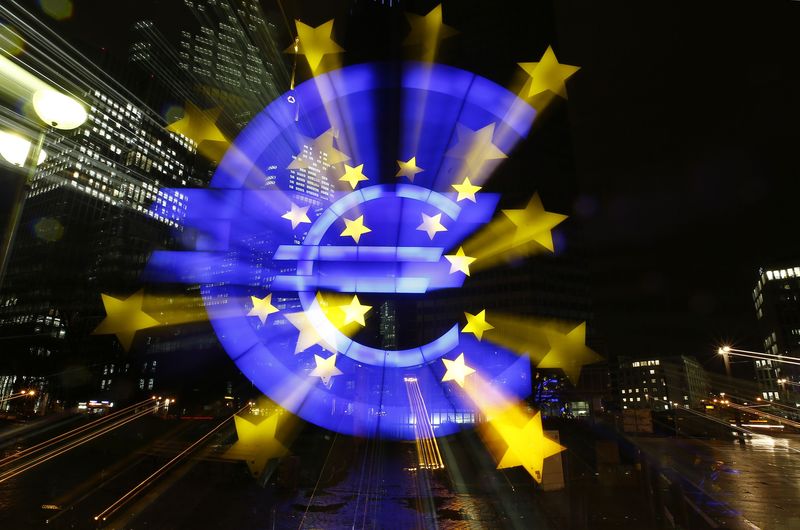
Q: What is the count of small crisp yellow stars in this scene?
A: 12